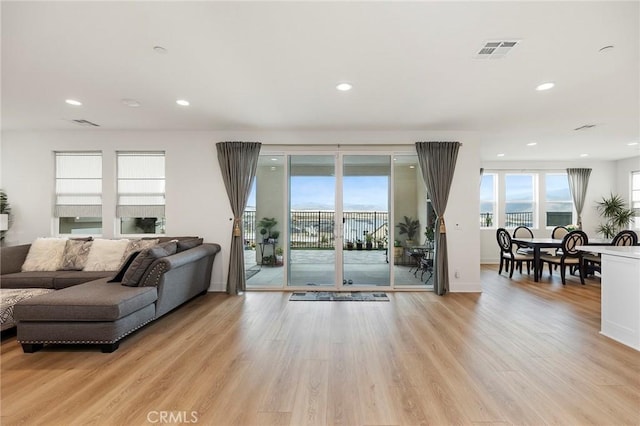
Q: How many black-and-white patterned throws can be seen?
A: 1